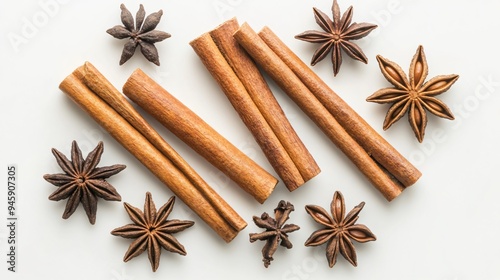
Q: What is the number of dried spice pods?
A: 7